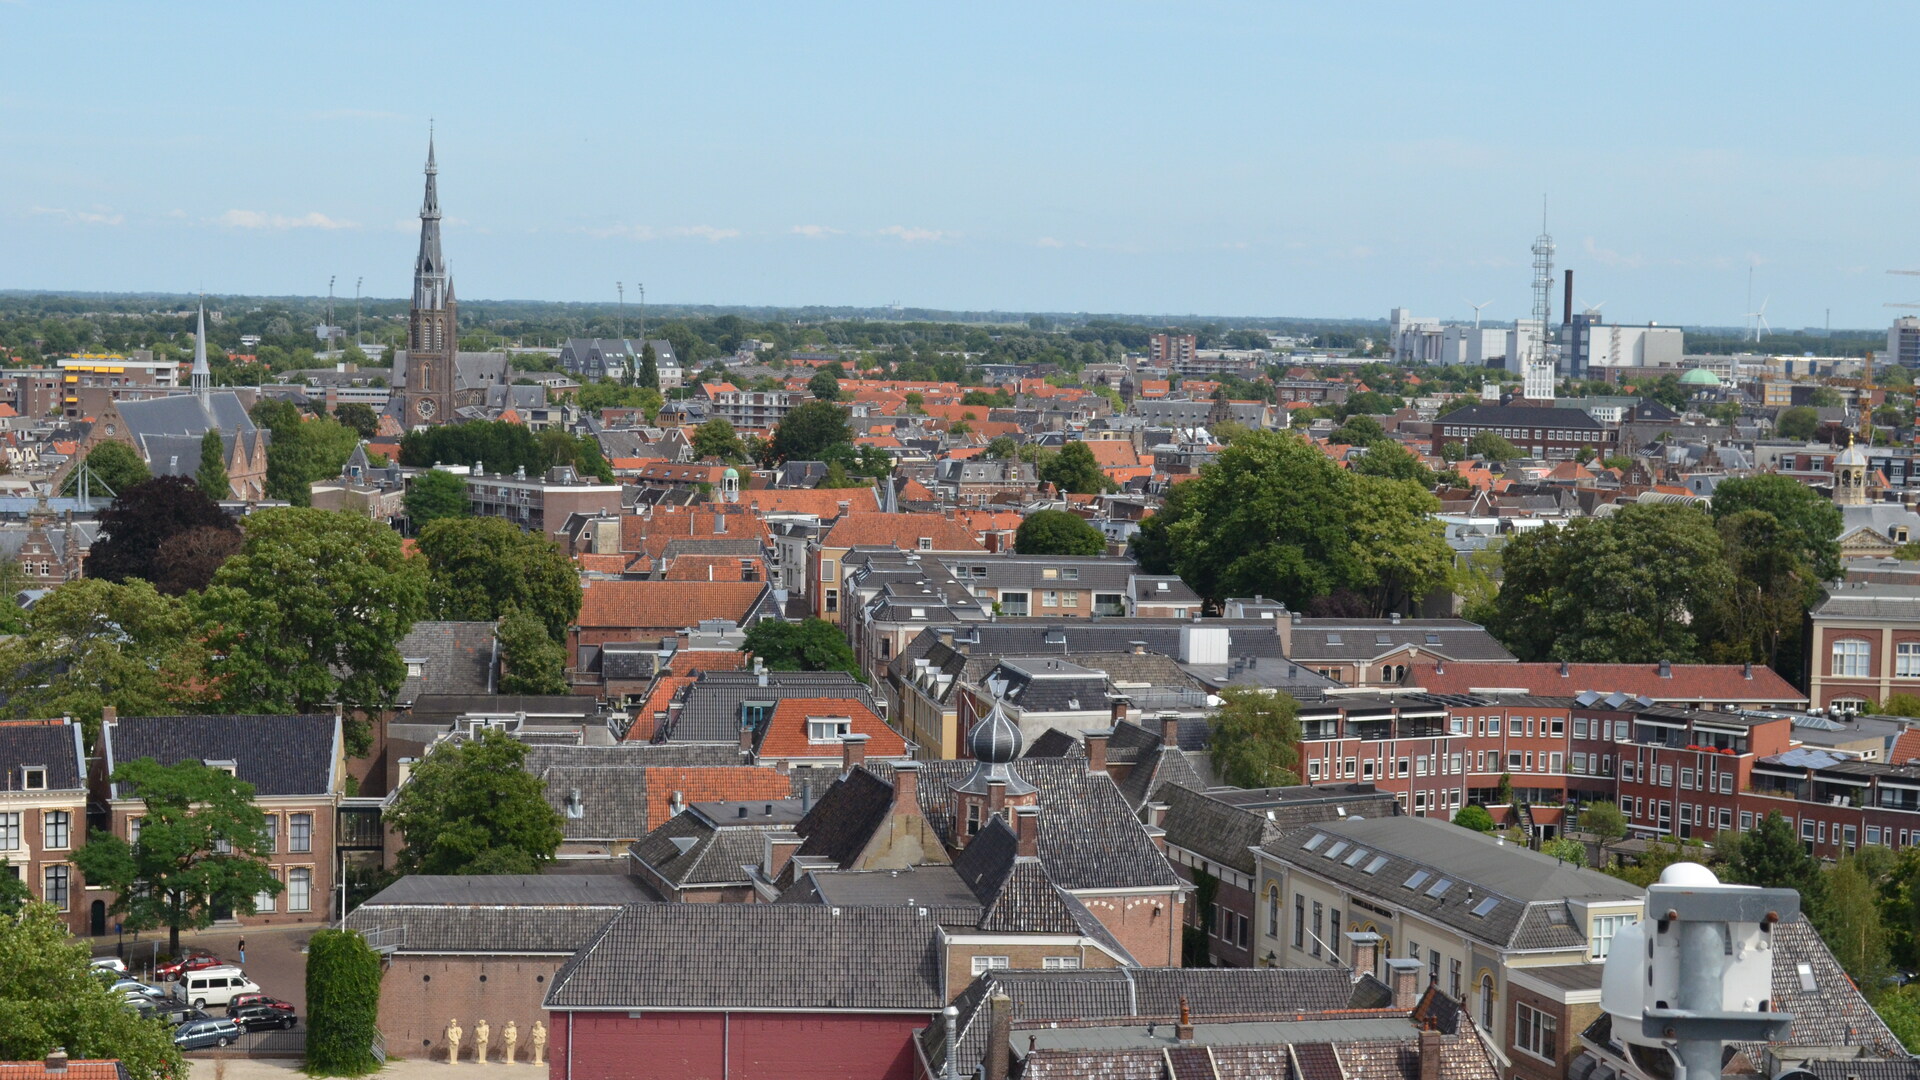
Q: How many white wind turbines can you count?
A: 3